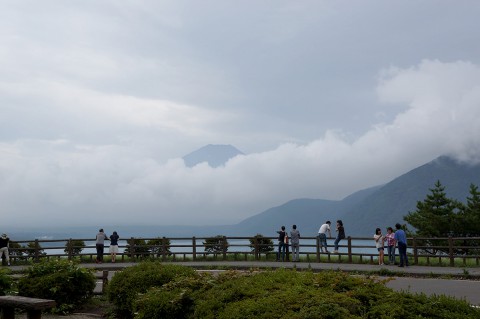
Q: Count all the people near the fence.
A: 10